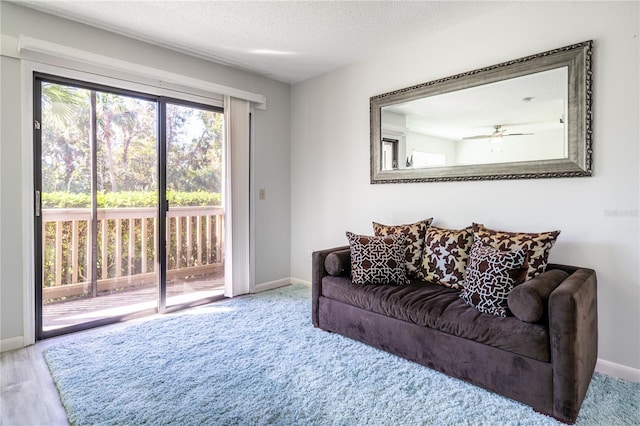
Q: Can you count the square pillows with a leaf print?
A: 3